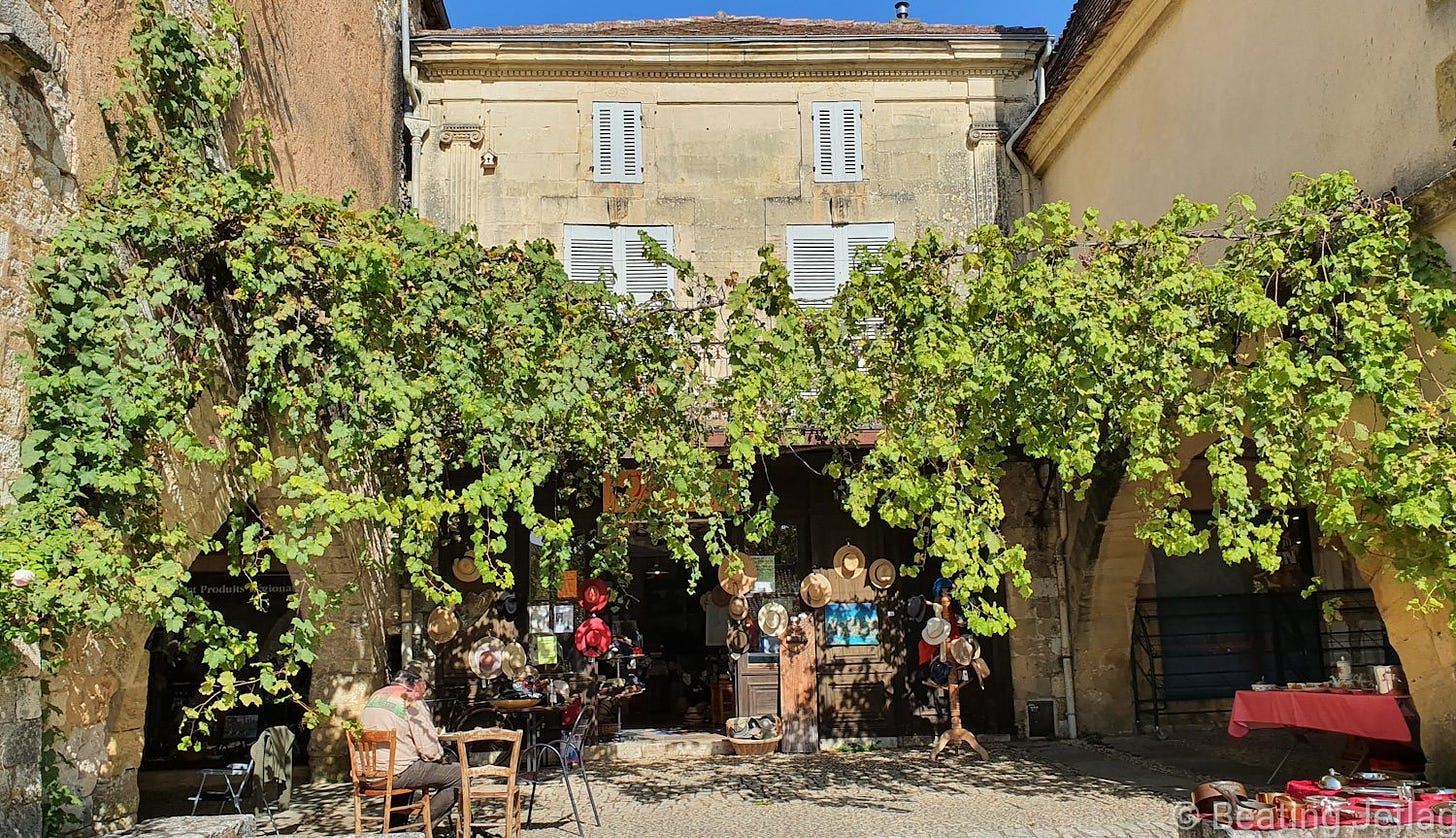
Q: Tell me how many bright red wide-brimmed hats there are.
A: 2